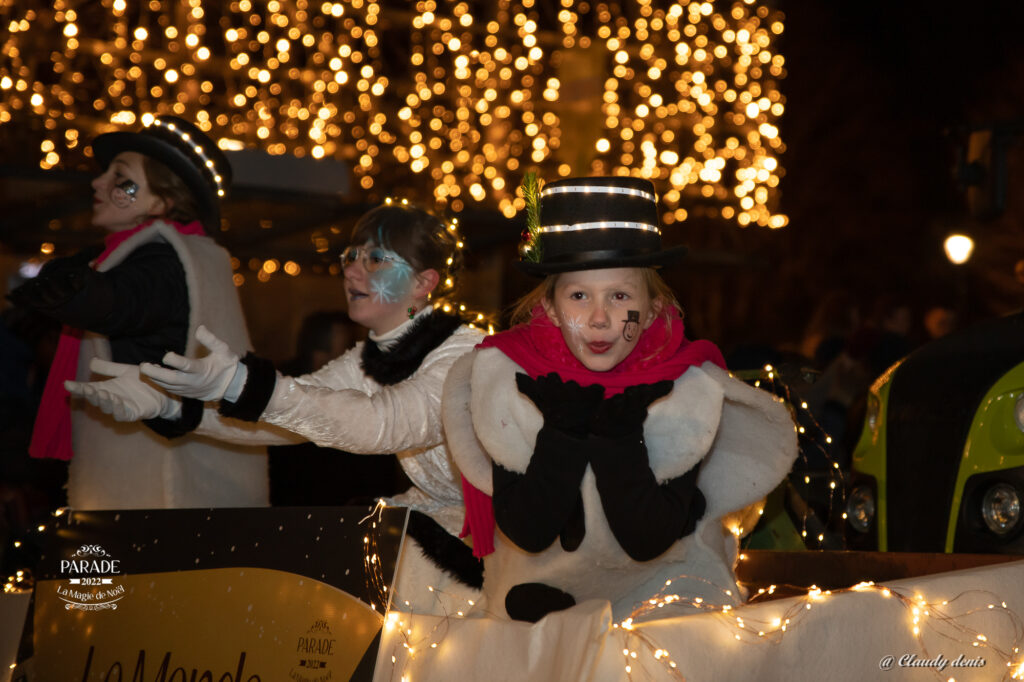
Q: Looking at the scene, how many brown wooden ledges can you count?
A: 1